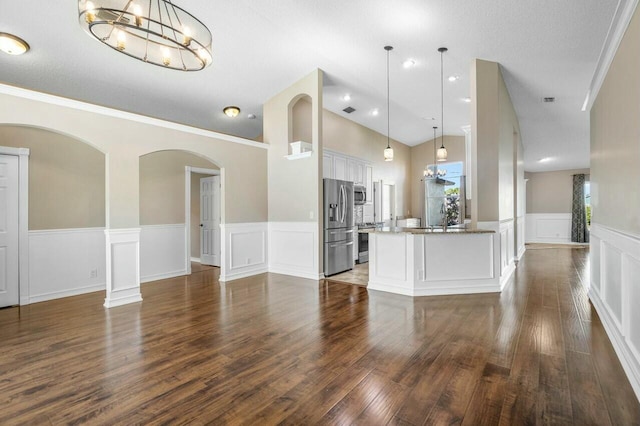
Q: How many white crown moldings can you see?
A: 2